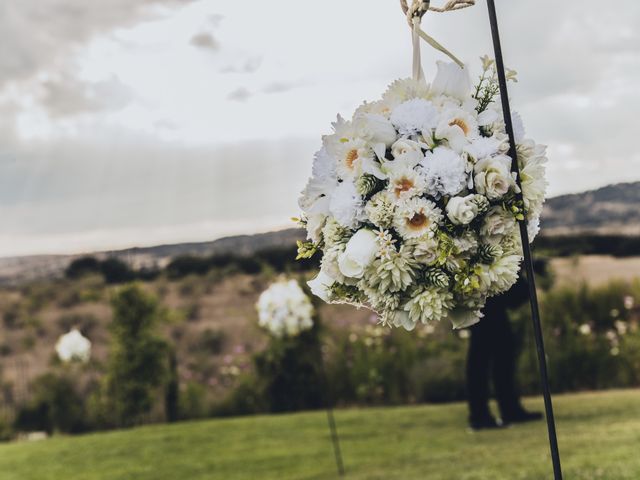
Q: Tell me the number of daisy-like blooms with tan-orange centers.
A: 4